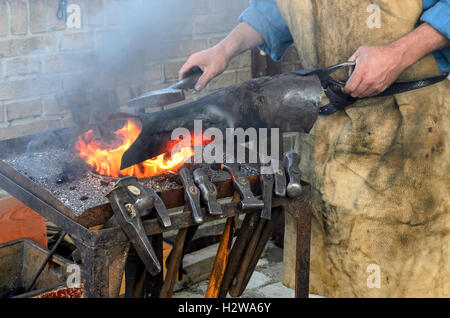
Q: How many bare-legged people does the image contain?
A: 0